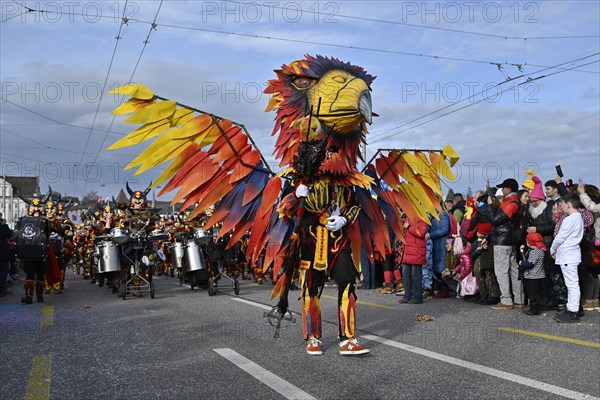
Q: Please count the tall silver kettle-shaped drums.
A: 3